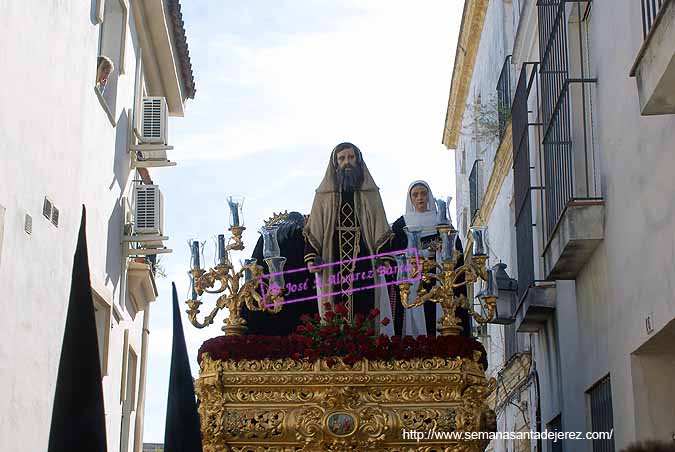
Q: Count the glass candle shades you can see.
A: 13